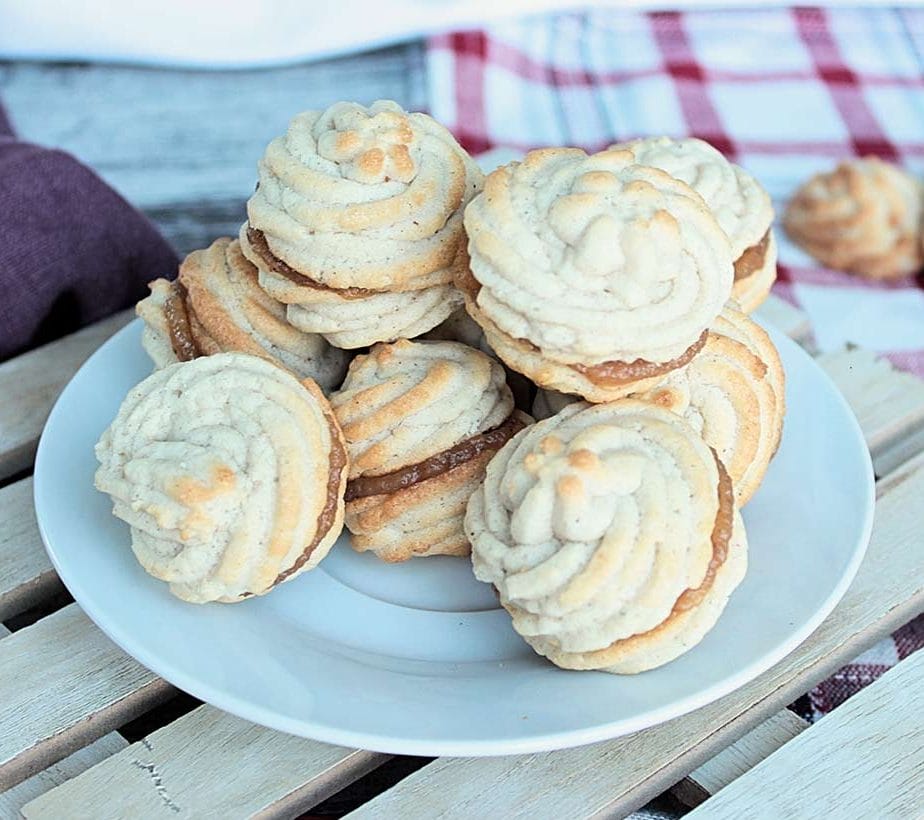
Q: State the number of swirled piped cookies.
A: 9